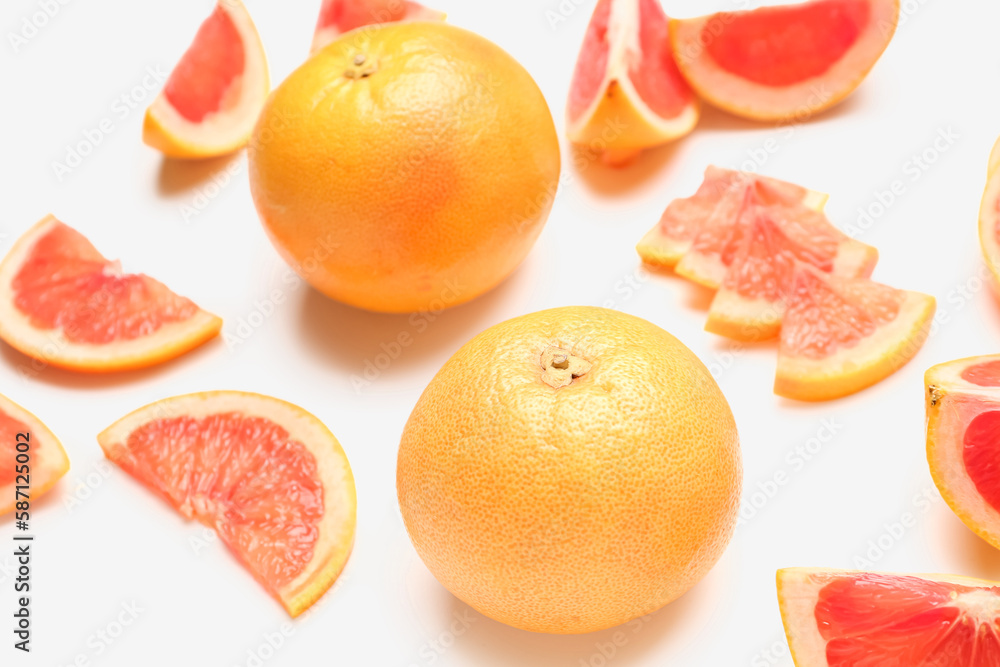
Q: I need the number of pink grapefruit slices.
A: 14